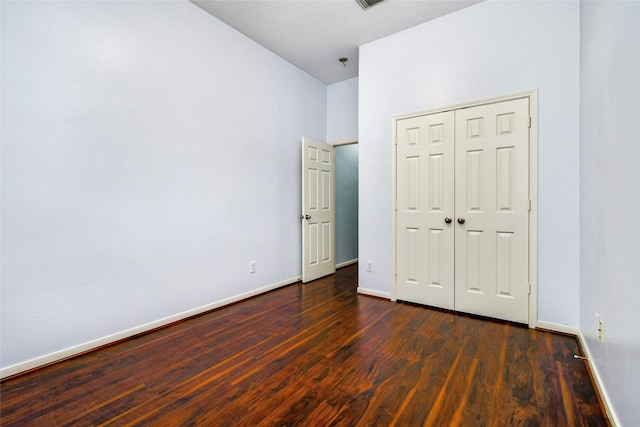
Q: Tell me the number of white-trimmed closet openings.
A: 1